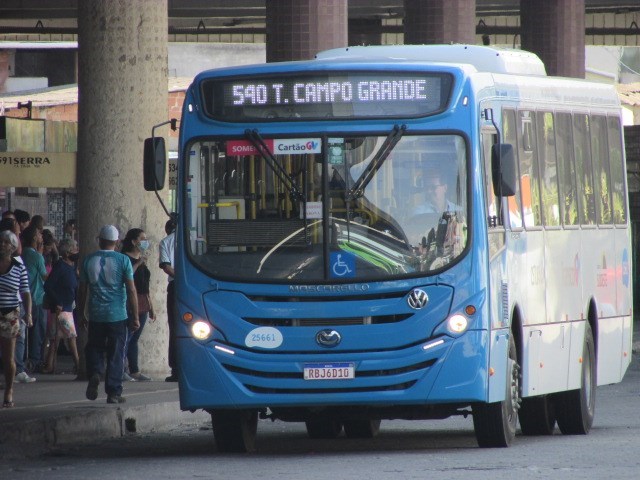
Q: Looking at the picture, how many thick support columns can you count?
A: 4